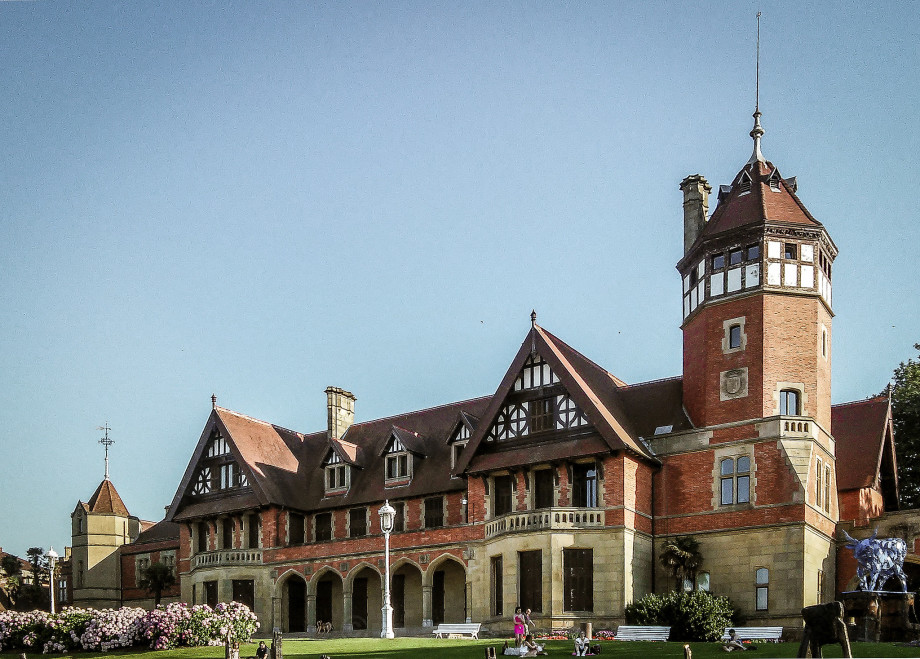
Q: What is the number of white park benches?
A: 3